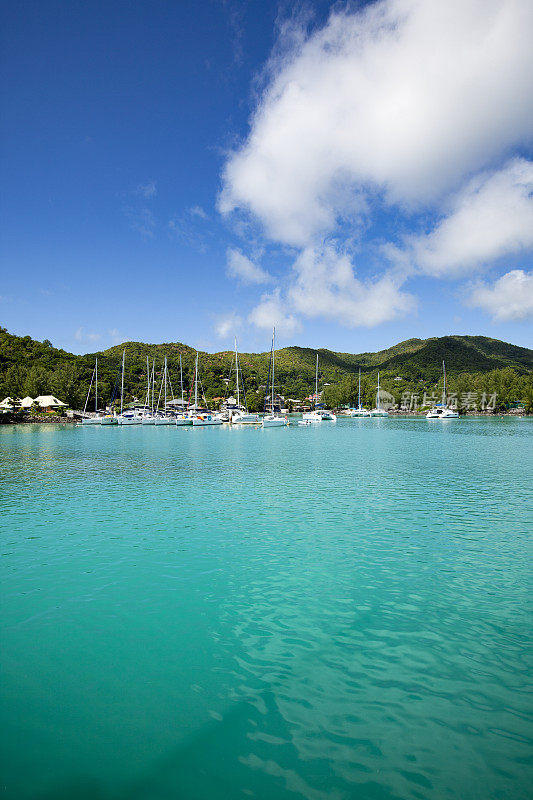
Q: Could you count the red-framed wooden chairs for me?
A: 0